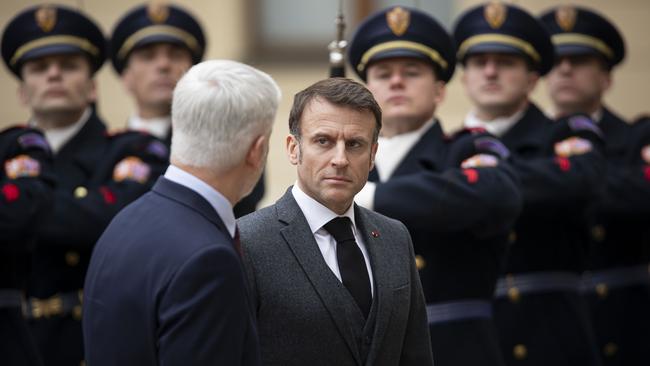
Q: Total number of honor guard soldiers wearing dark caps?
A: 5